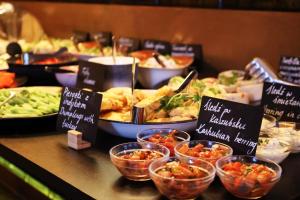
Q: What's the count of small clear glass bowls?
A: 5